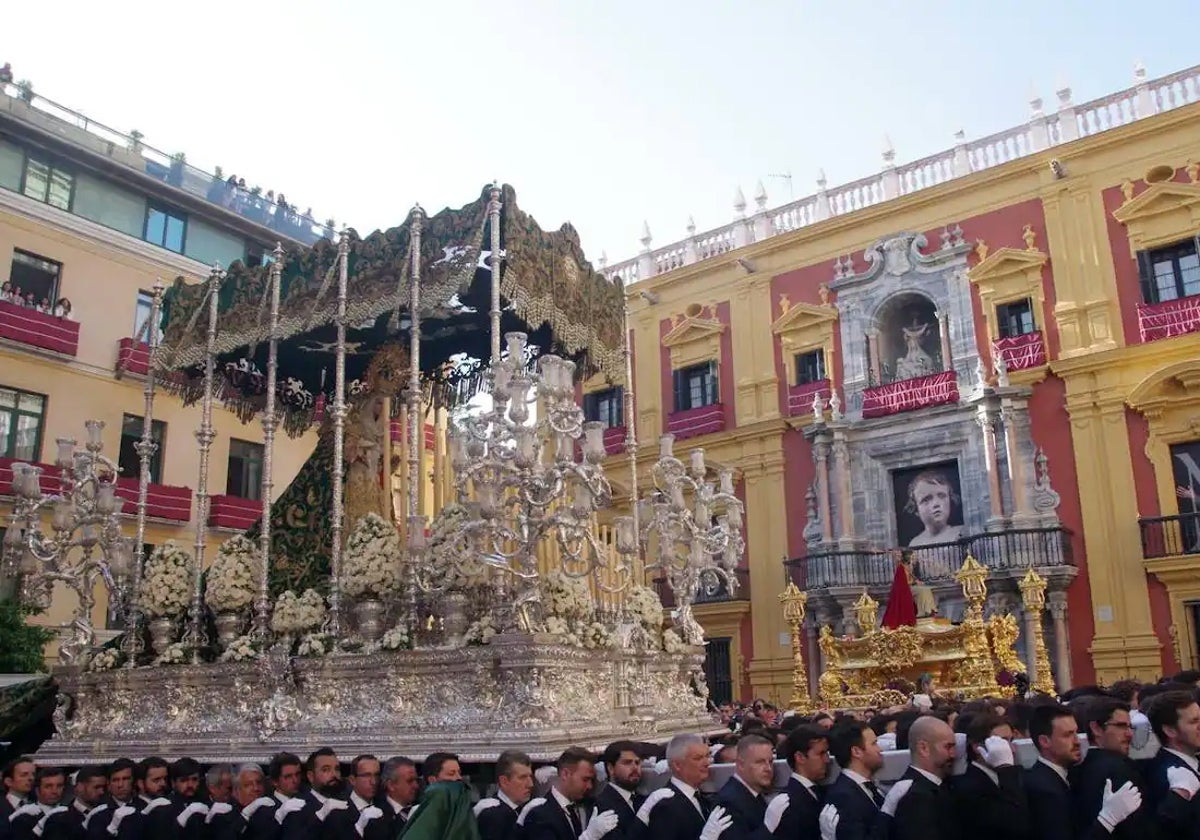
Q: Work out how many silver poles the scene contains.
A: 7